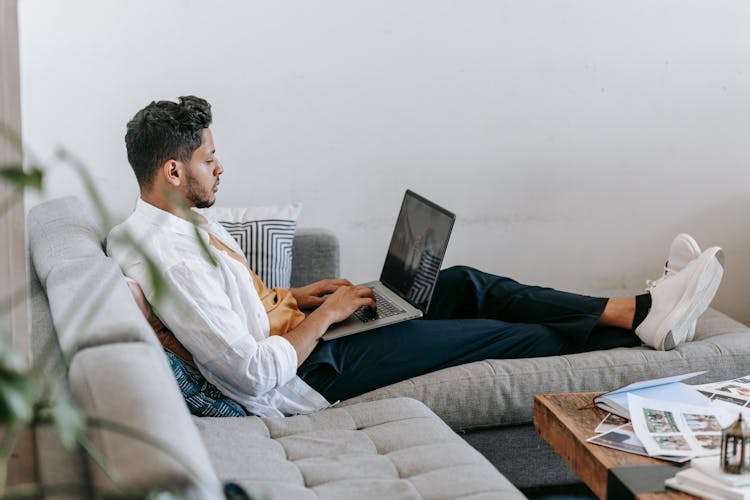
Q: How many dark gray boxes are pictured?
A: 0